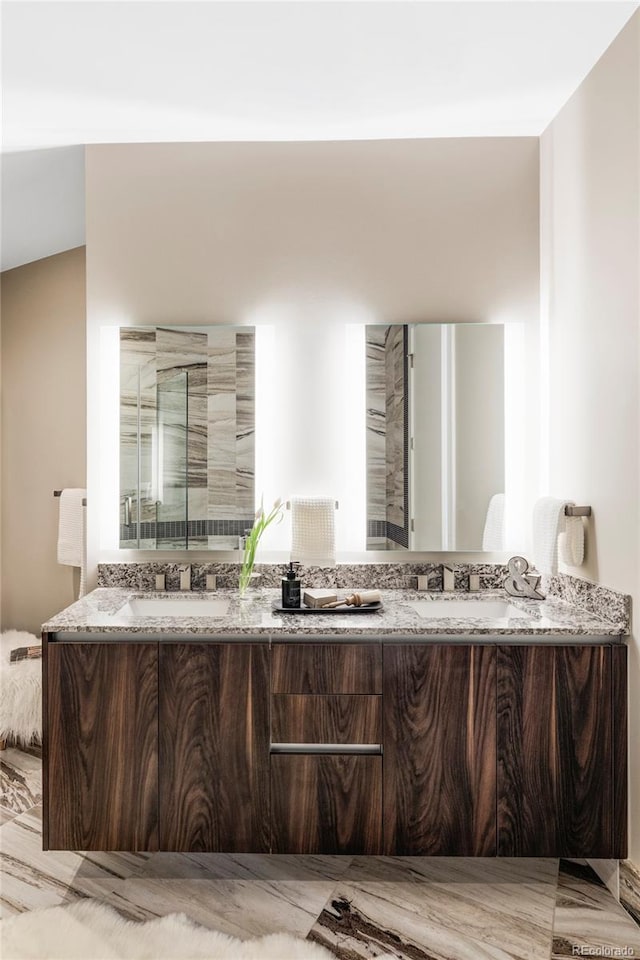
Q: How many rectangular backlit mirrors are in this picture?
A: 2